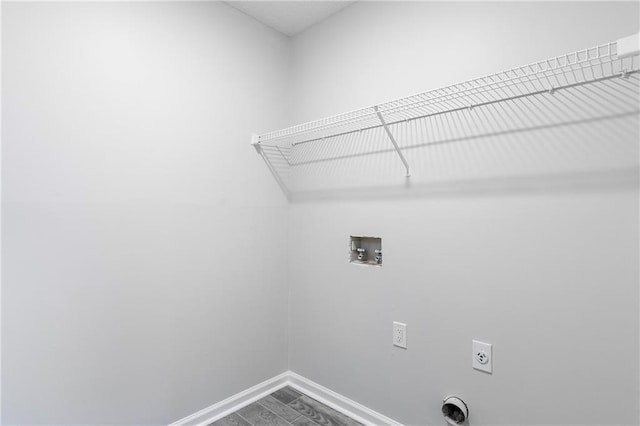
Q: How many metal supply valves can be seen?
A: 2